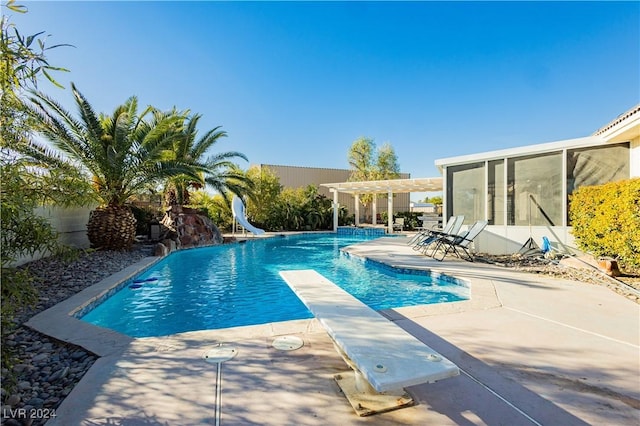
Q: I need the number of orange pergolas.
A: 0